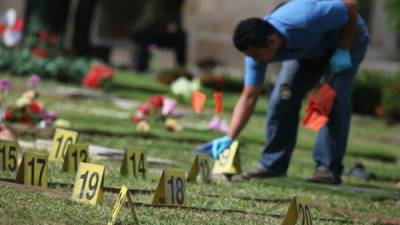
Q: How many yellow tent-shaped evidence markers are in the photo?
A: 11